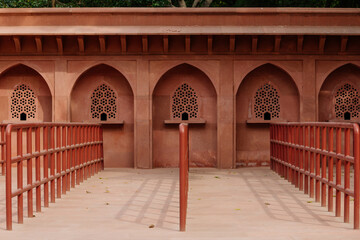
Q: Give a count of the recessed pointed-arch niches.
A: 5